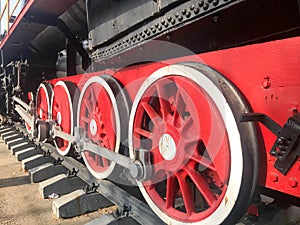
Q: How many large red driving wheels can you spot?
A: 4